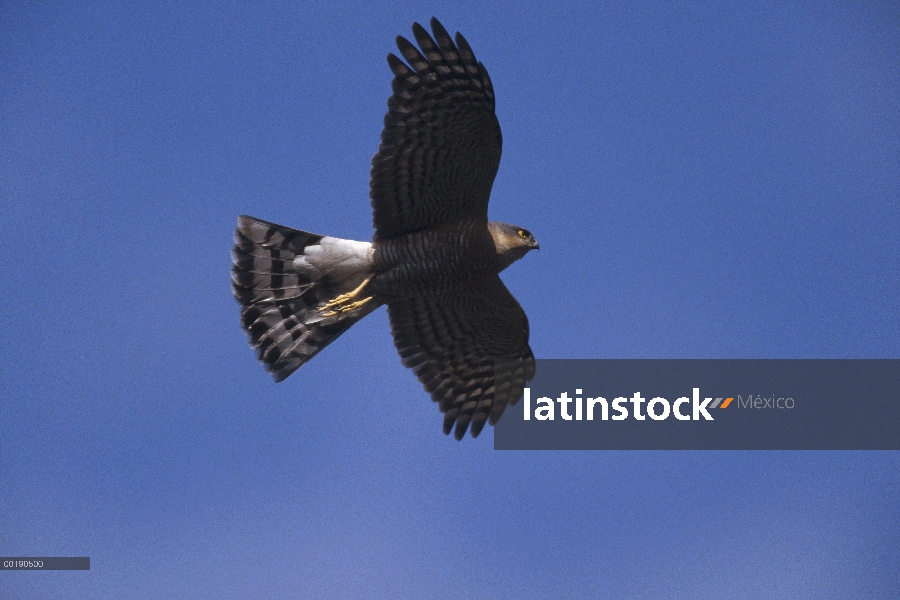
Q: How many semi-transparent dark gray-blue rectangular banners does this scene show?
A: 2